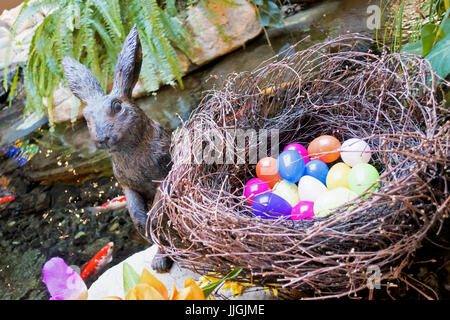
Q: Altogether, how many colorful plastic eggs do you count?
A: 14